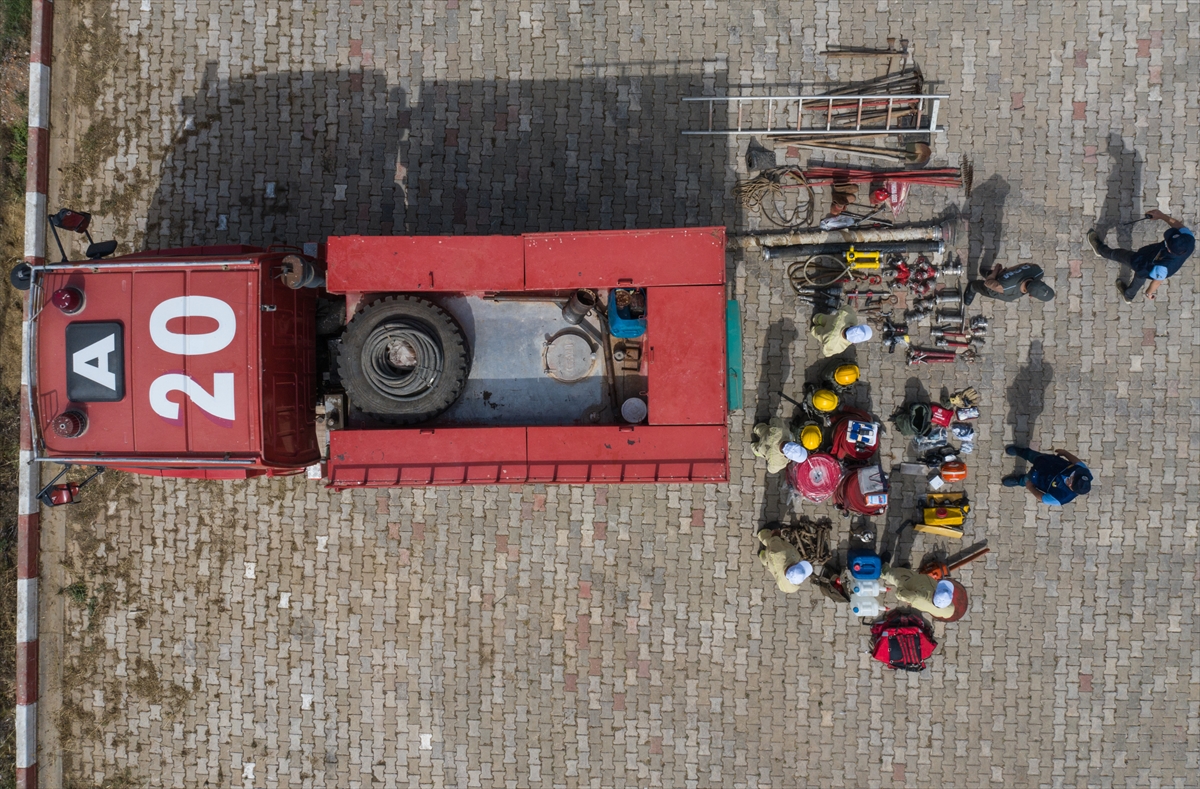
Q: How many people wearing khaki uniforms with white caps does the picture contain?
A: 4